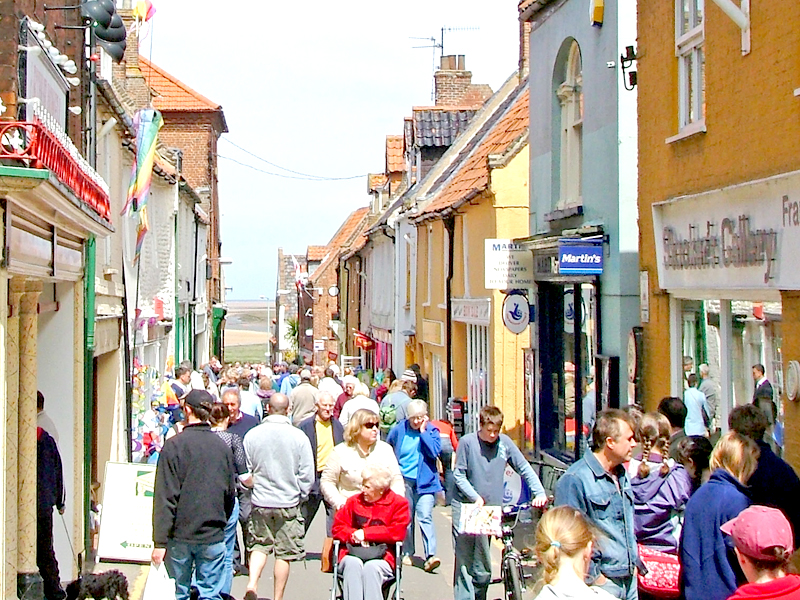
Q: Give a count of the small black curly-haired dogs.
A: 1